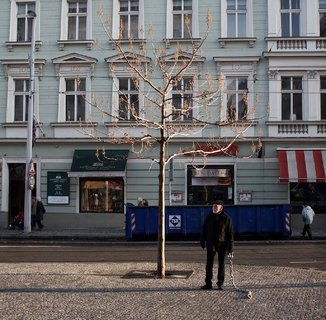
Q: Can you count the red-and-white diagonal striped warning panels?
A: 2